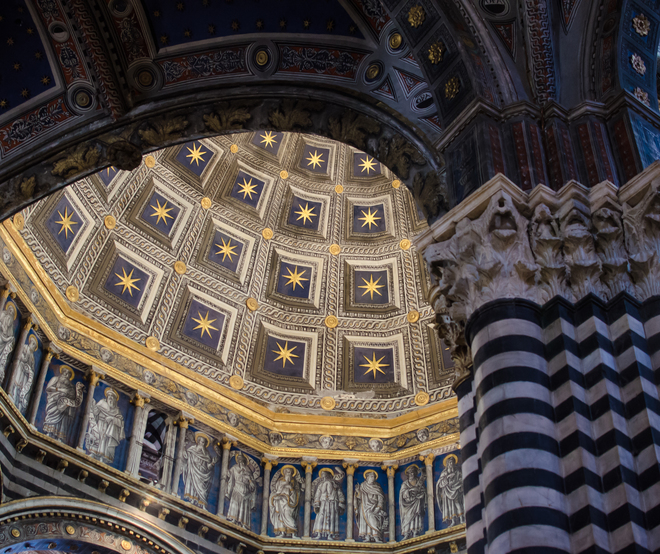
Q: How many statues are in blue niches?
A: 11